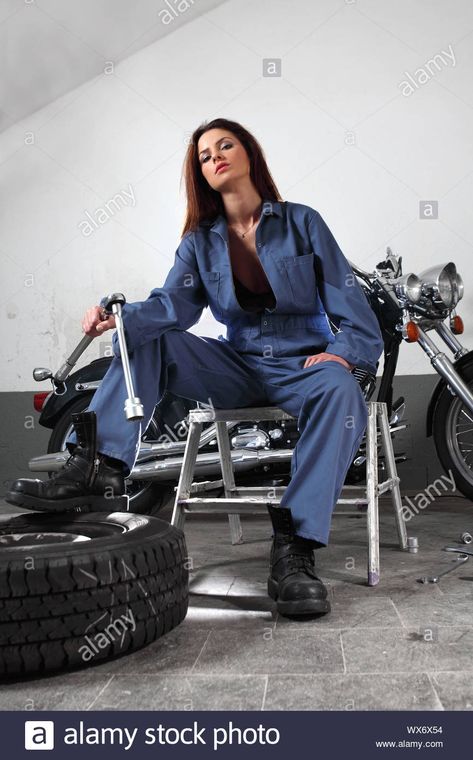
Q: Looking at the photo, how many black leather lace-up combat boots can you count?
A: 2